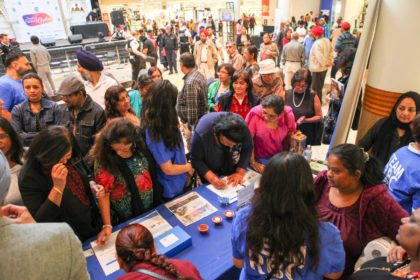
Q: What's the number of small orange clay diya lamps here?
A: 3